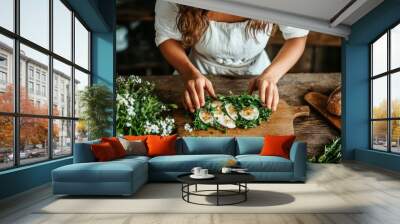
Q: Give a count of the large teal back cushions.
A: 2